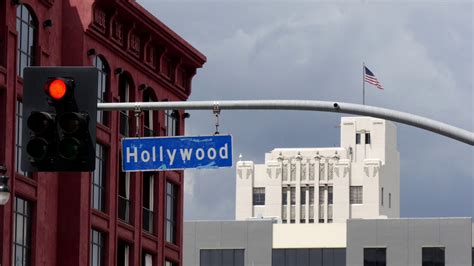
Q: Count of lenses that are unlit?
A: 4